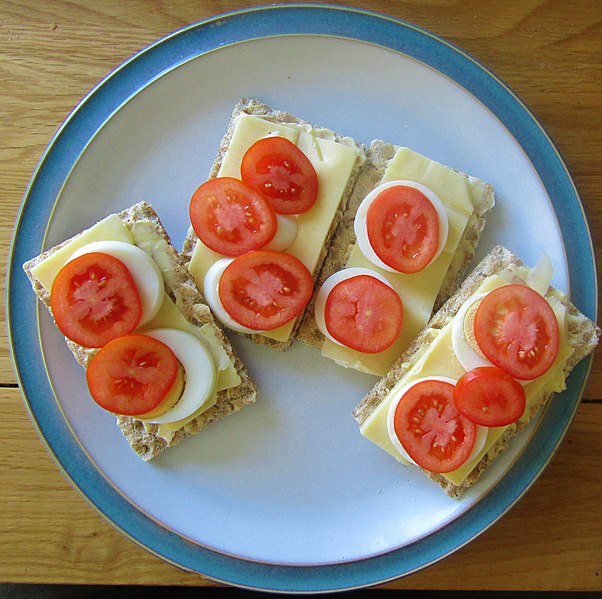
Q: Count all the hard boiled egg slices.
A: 8